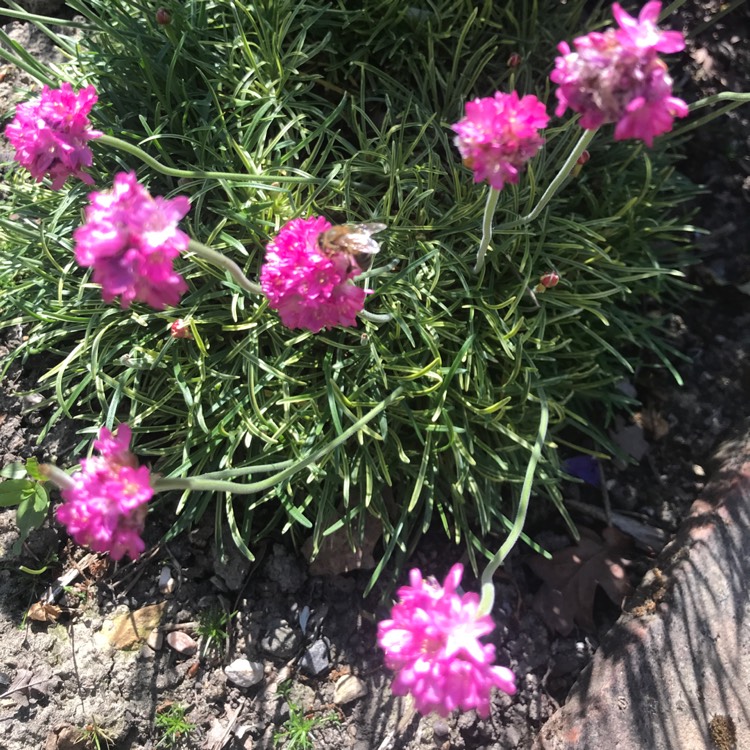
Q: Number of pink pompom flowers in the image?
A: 7